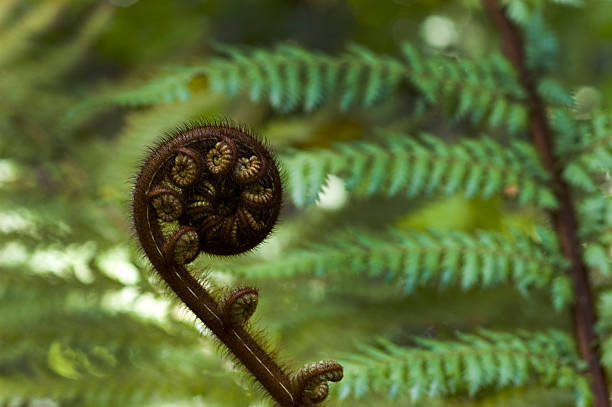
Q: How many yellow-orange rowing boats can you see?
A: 0